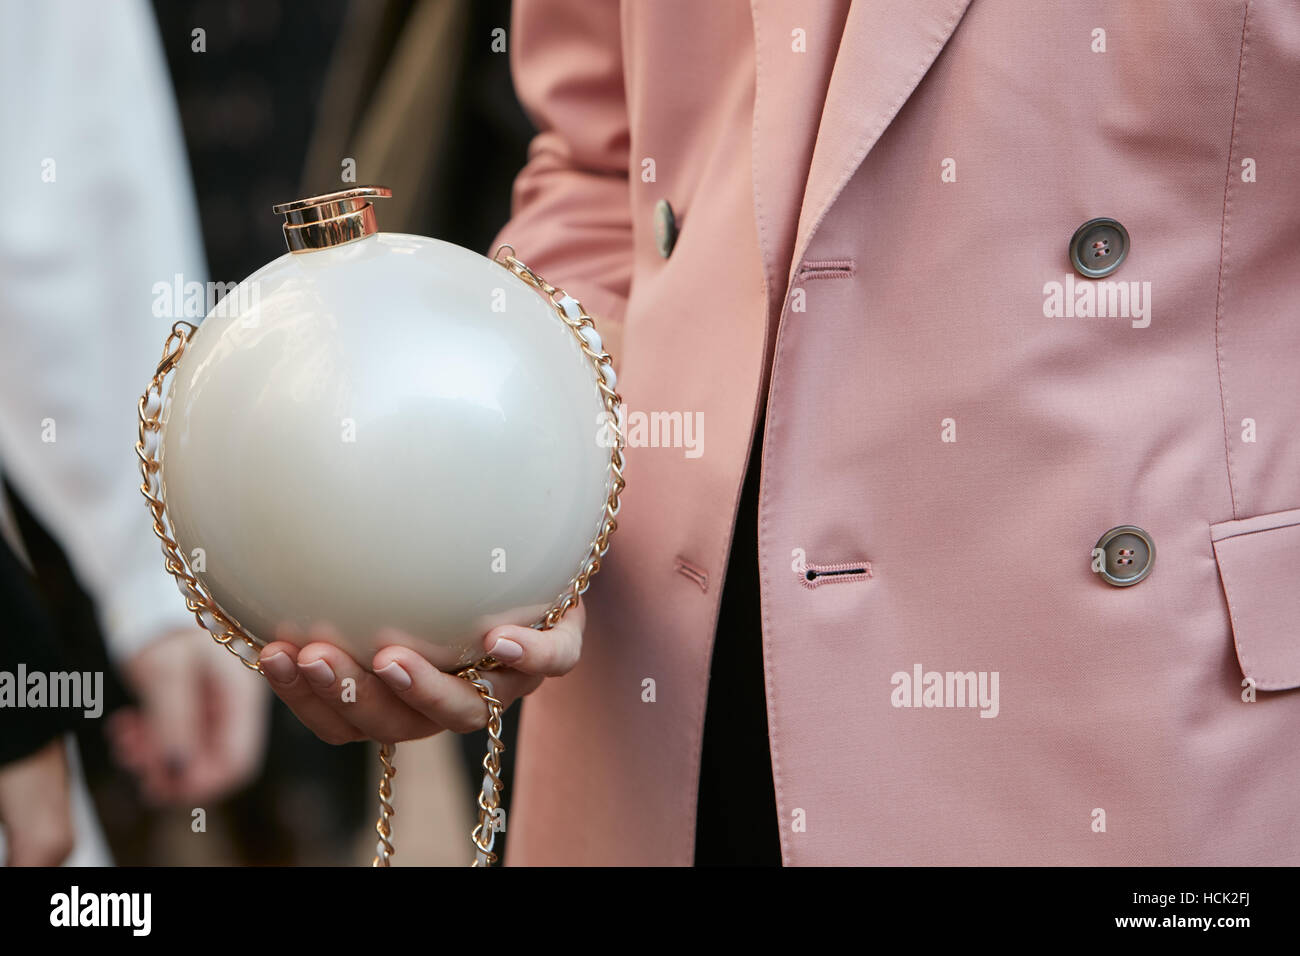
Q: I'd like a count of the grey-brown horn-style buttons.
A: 3